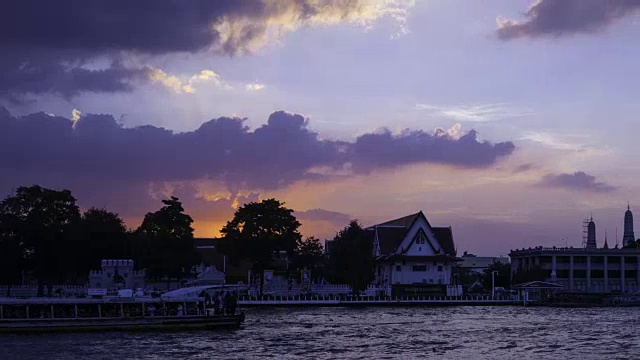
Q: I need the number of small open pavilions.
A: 1